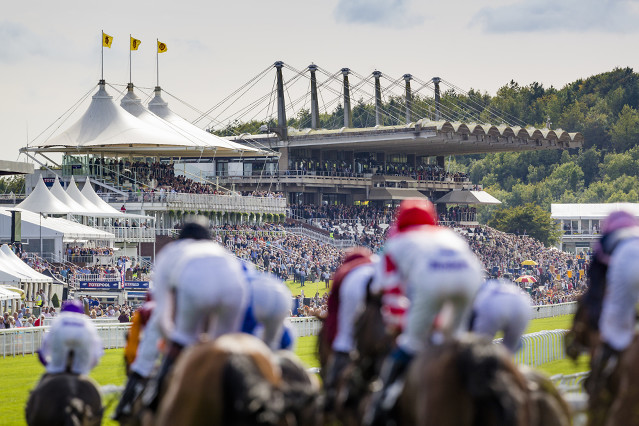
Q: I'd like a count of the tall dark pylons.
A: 6